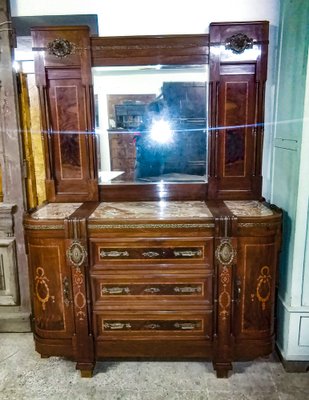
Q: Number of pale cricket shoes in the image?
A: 0